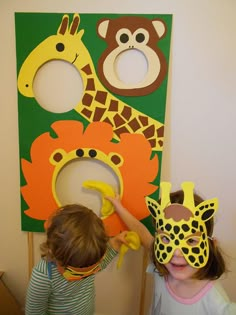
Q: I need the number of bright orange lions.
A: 1